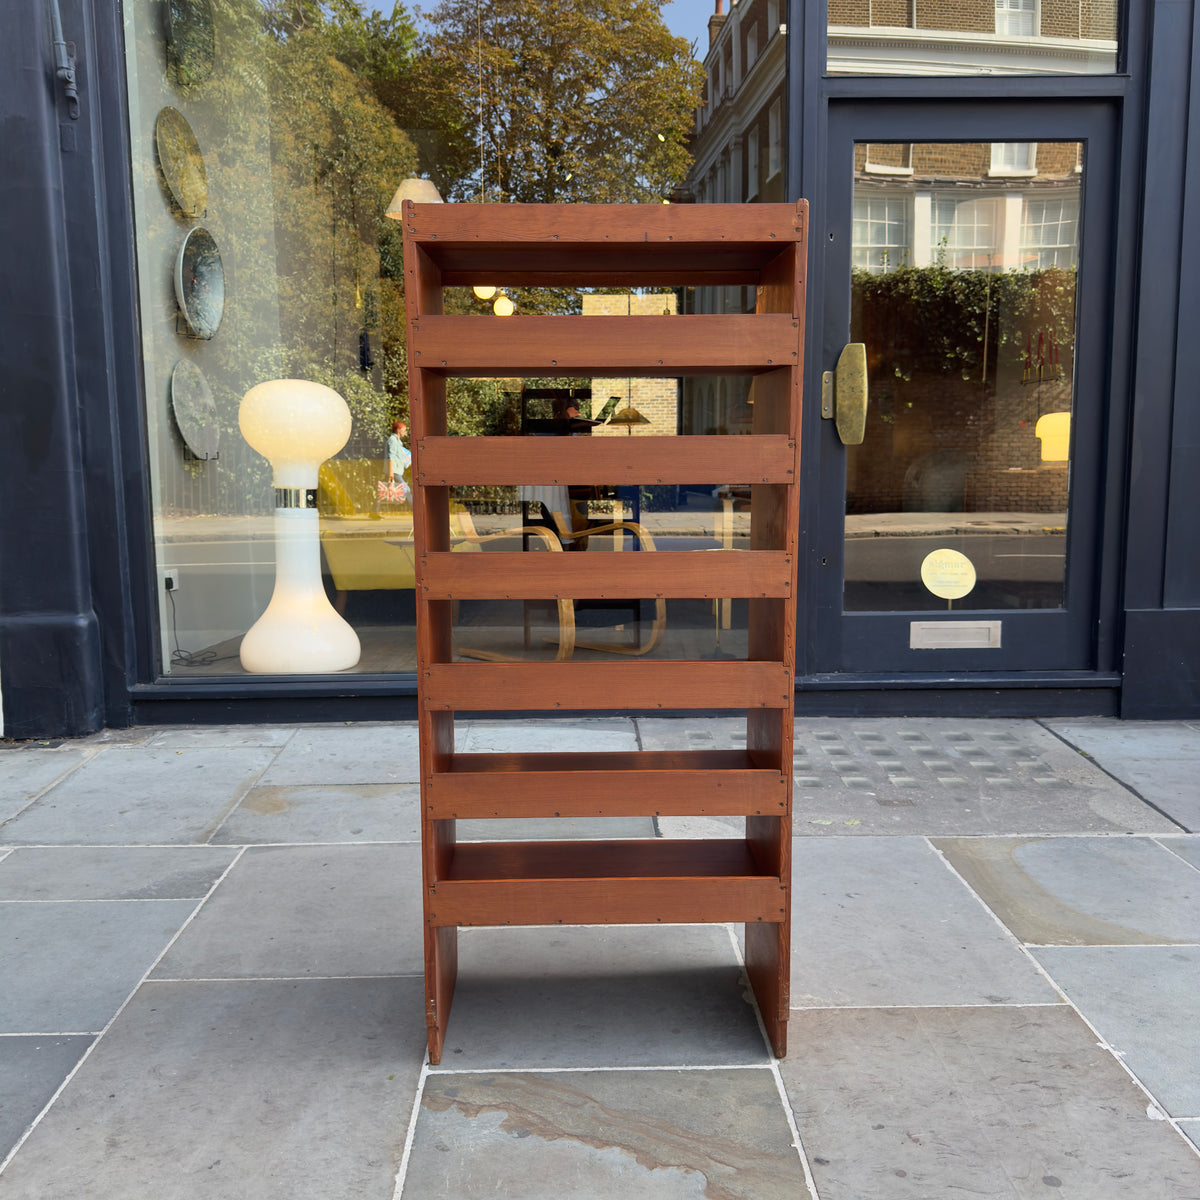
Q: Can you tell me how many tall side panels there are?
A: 2